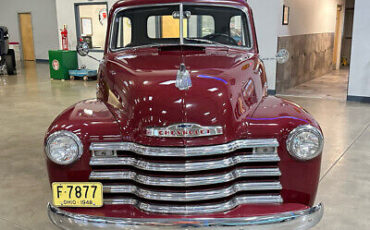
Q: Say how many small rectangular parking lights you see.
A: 2